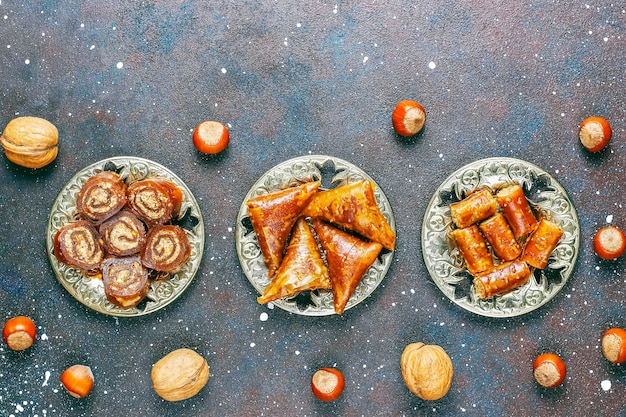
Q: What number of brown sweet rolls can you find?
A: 6